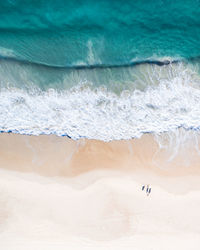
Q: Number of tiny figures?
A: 3